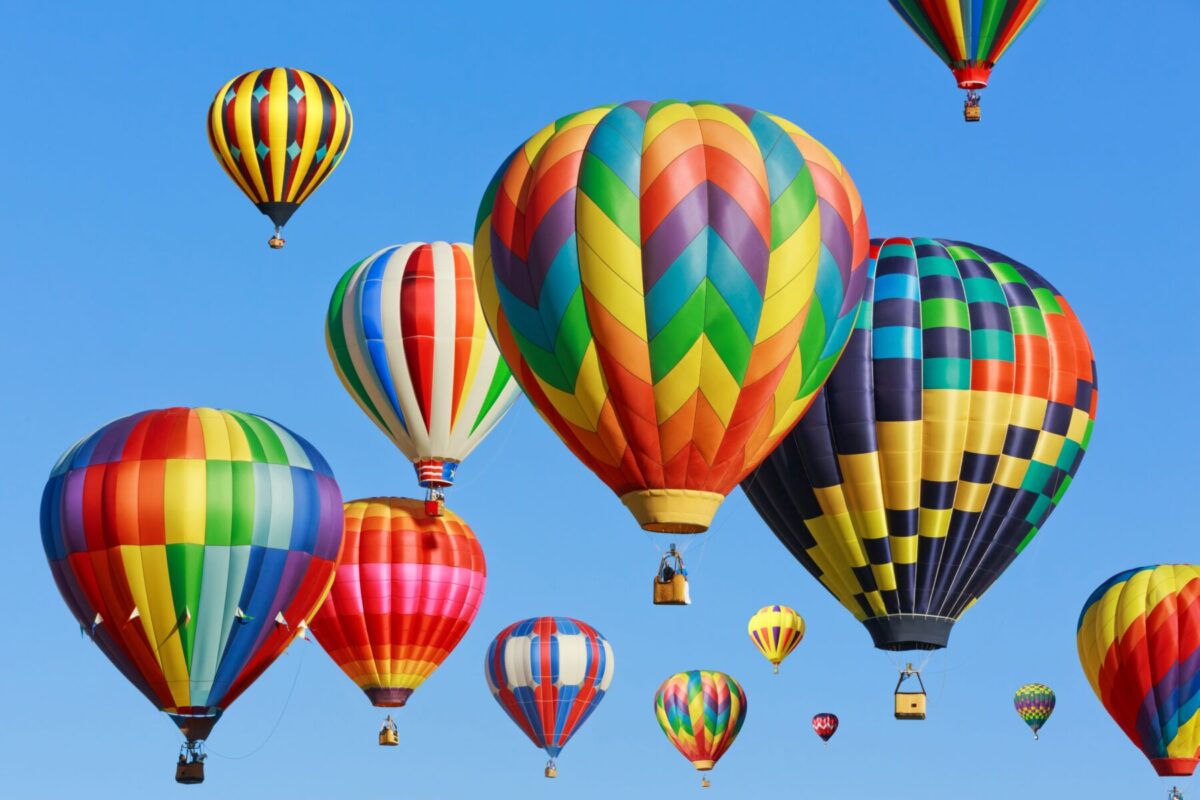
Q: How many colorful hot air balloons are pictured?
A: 13